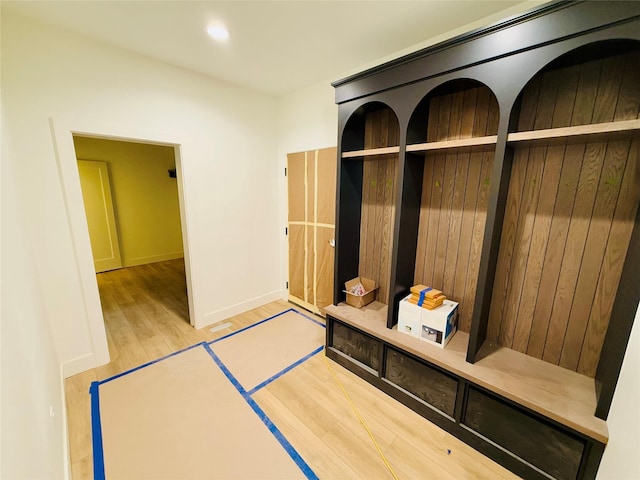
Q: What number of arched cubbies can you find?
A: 3